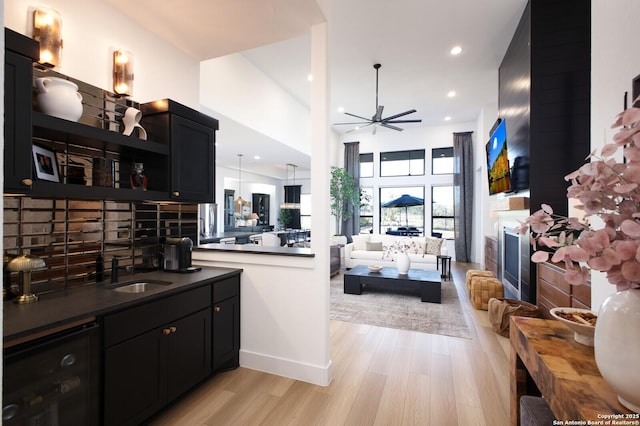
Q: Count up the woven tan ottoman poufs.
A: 2